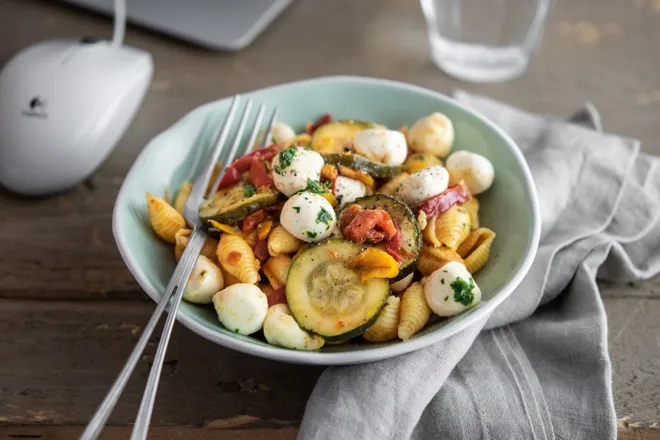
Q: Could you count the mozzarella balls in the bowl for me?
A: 12